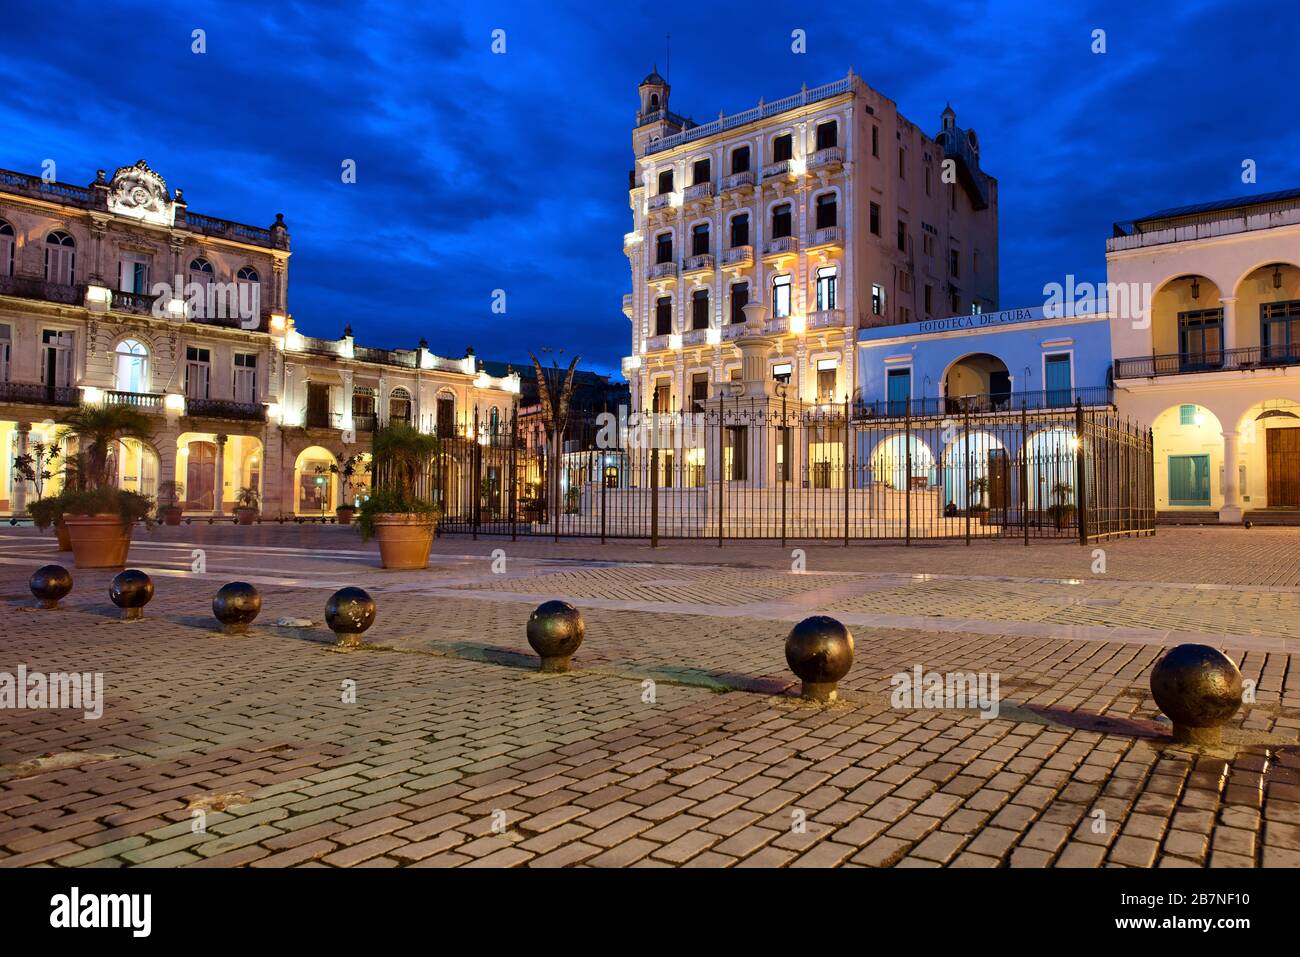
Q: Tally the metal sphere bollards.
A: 7